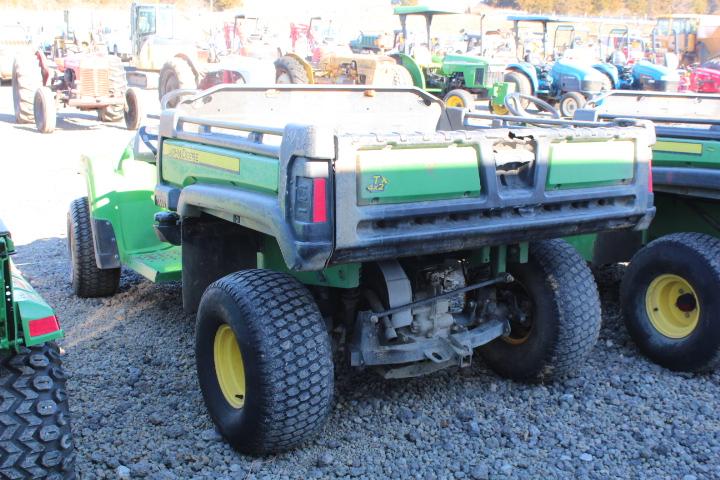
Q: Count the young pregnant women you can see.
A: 0